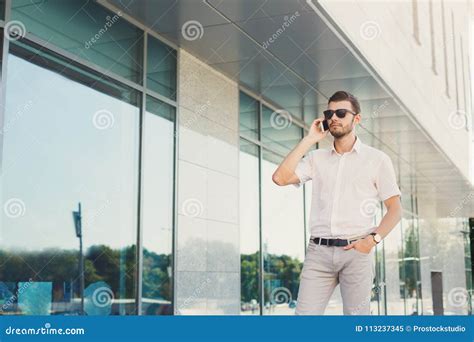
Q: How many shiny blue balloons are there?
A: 0